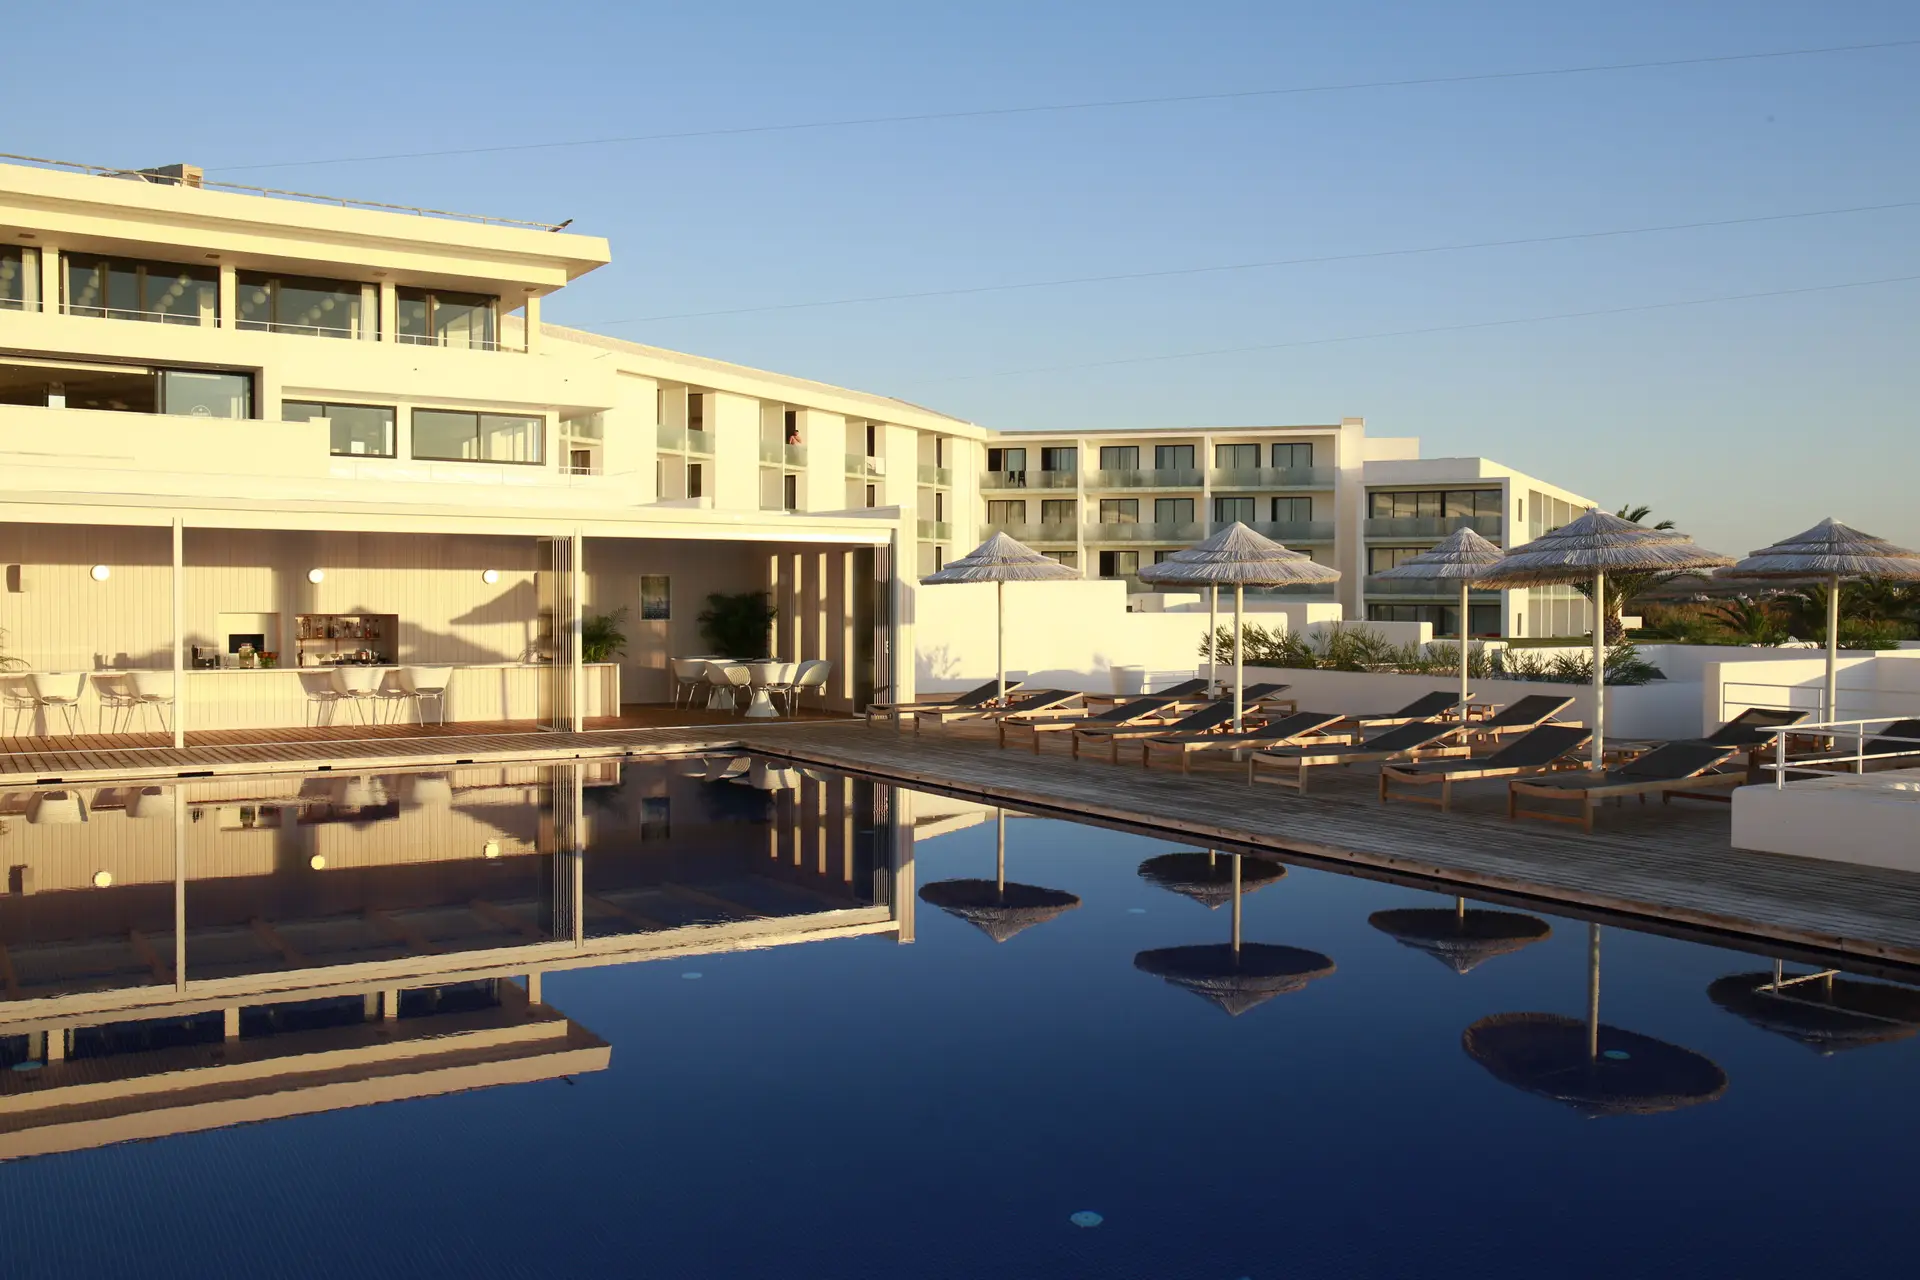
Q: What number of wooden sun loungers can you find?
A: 14